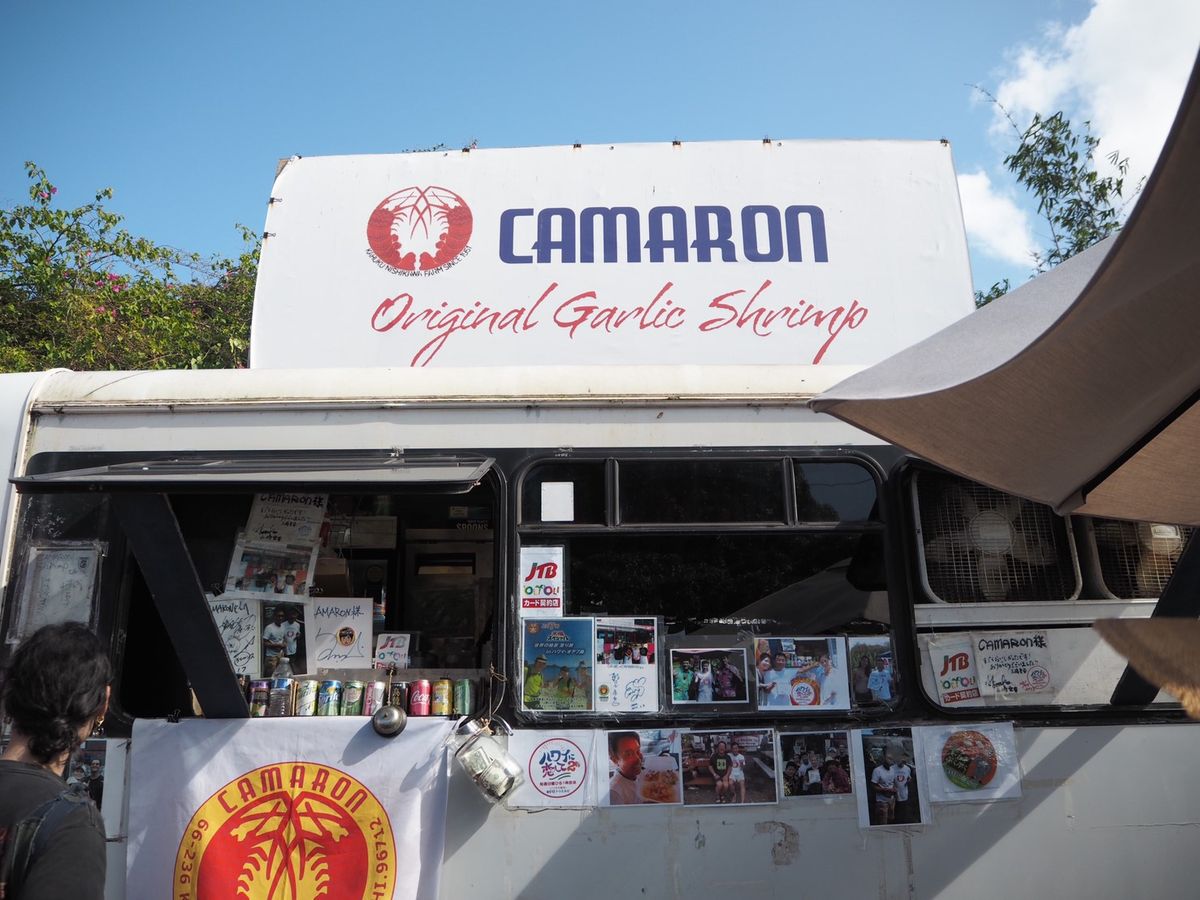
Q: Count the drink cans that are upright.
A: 9